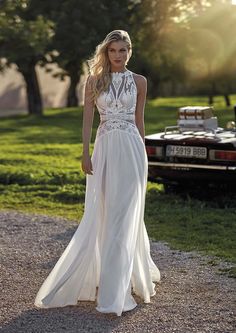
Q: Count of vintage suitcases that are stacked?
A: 2